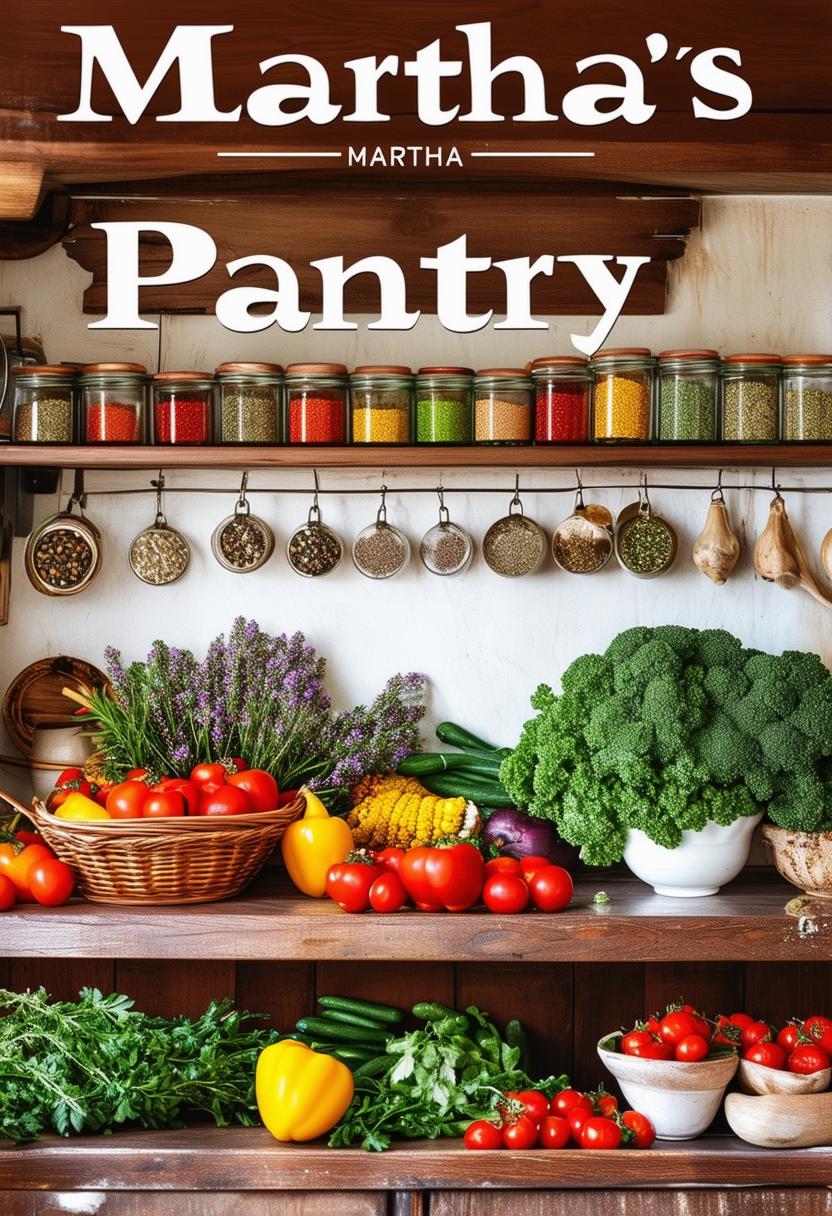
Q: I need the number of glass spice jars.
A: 13